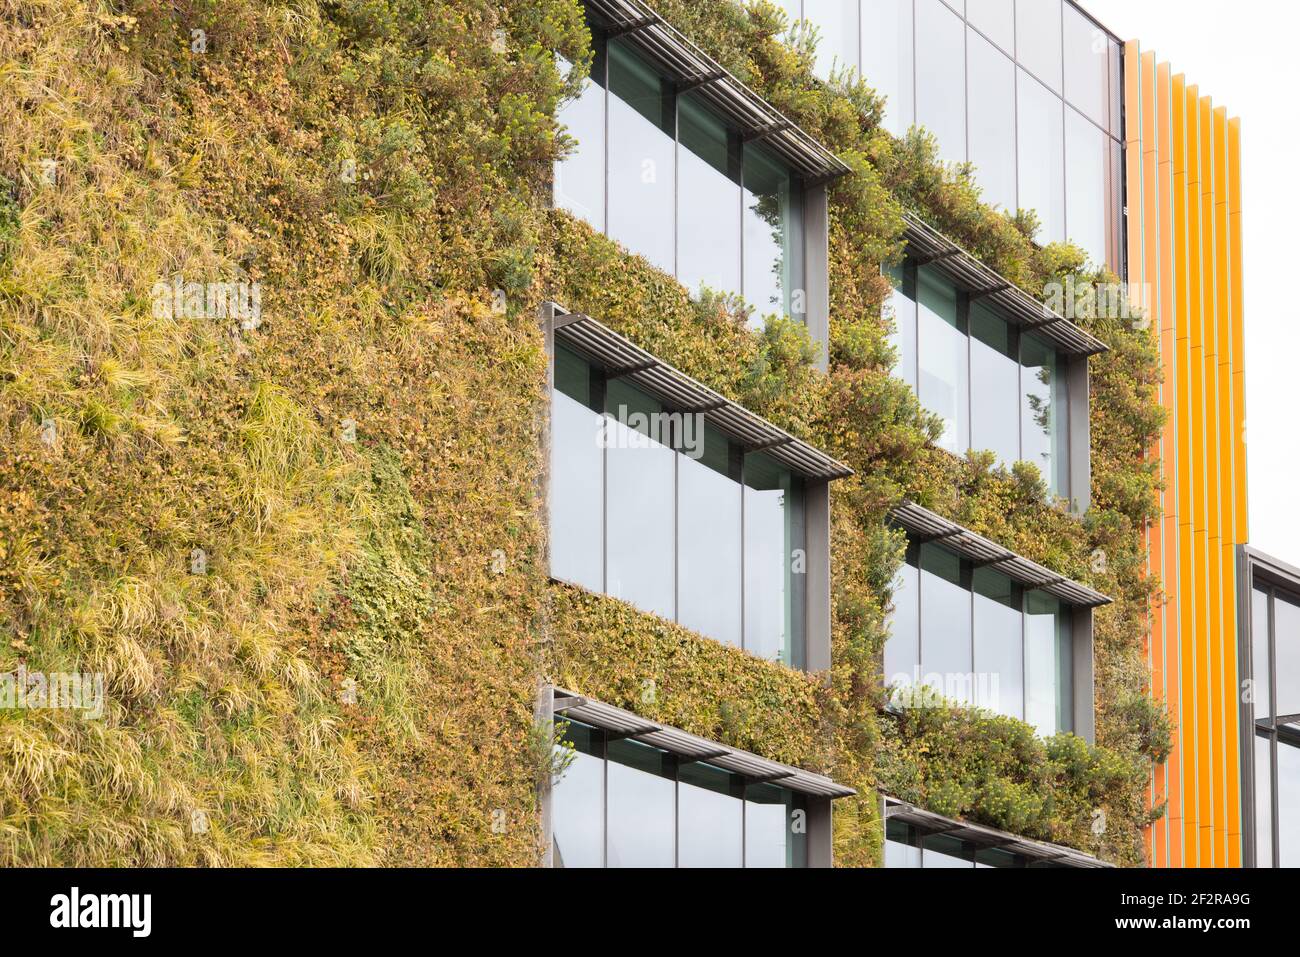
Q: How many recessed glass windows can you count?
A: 6